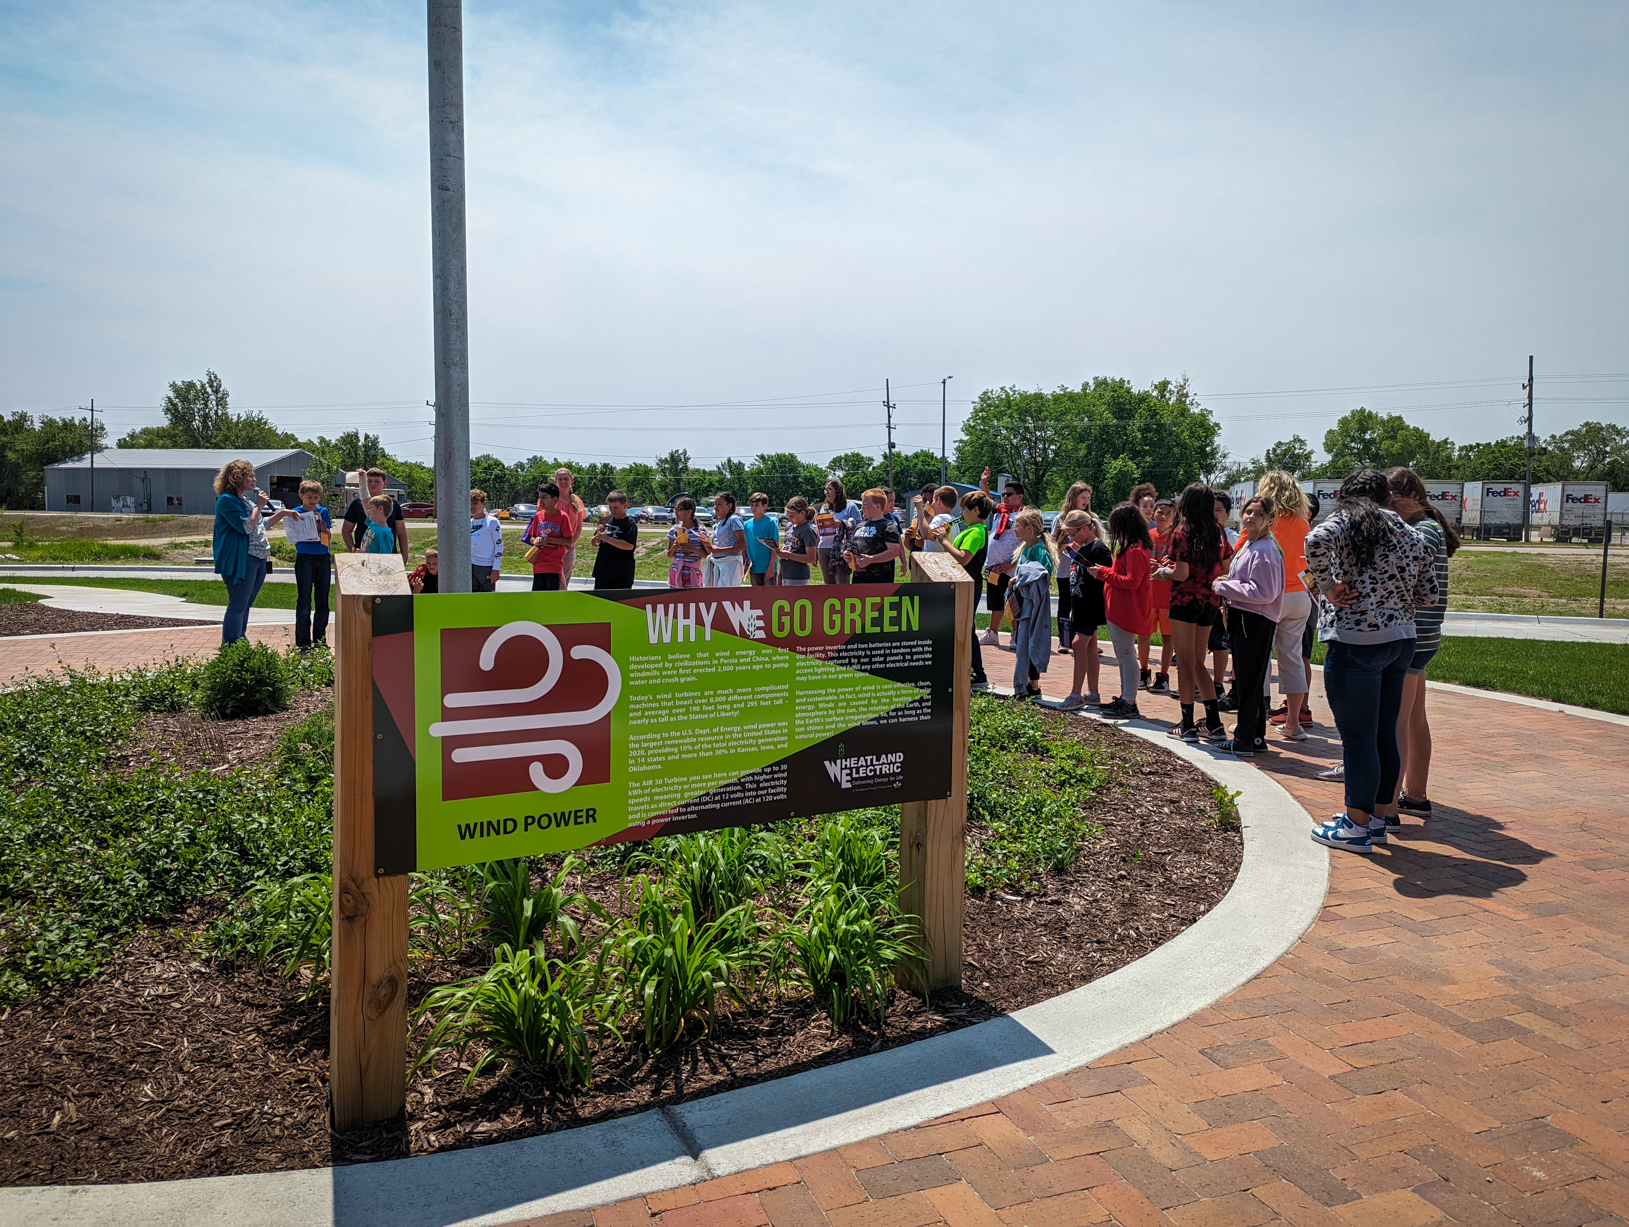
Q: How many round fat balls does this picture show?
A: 0